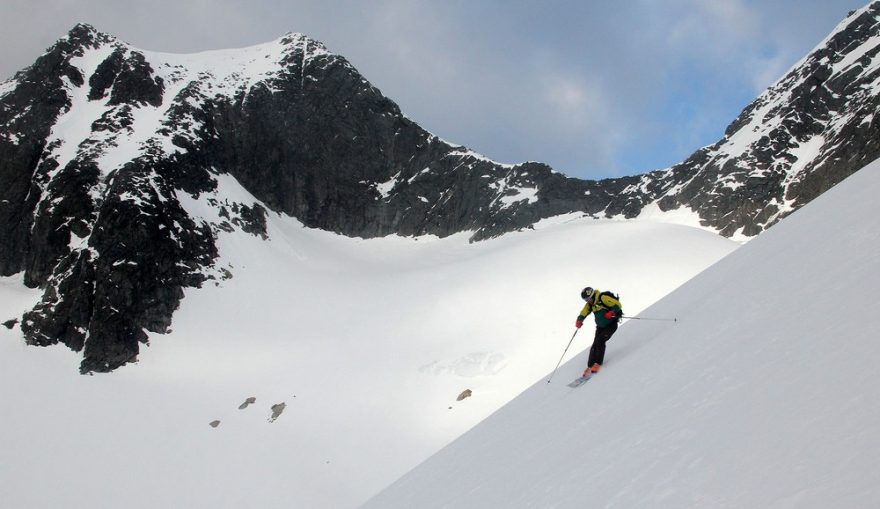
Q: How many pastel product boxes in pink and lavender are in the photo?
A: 0